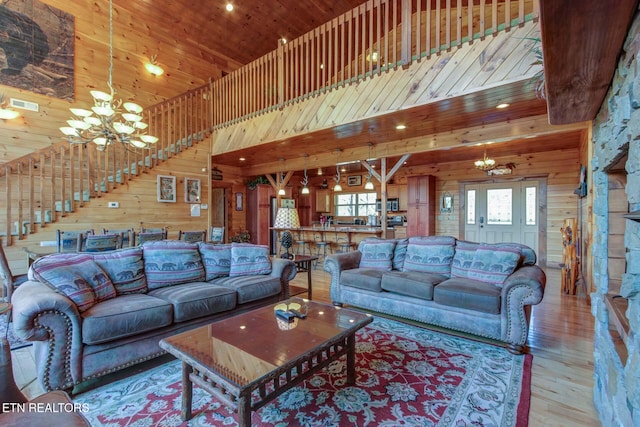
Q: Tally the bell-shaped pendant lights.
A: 4